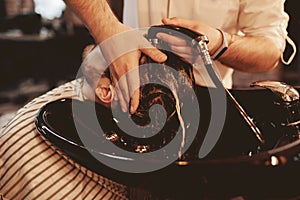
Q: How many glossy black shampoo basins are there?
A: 1